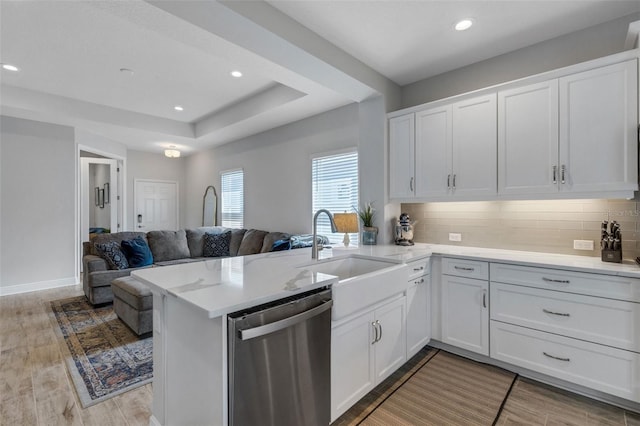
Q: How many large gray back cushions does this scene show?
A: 5